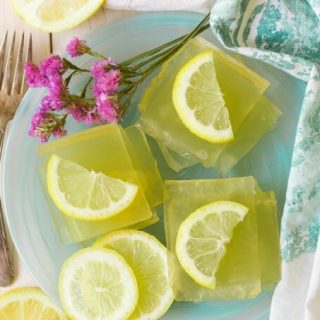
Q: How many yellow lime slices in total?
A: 7